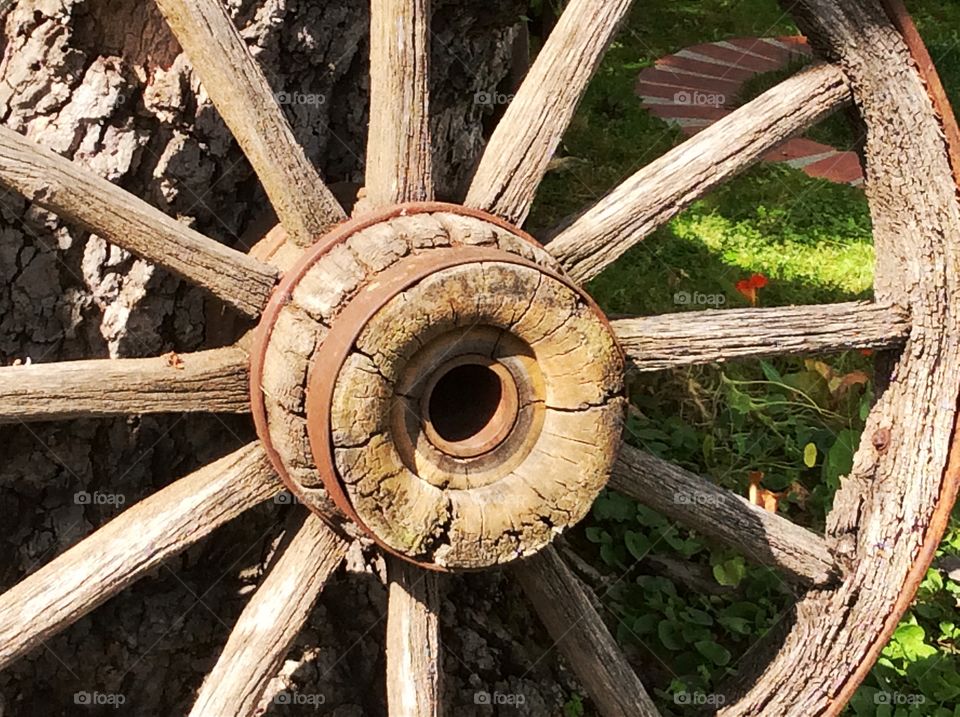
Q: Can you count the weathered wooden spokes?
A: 12